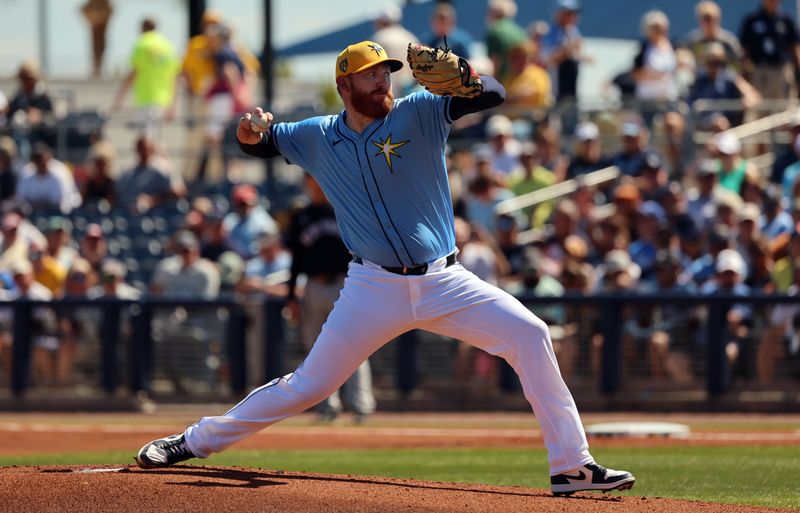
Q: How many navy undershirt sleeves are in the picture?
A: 2